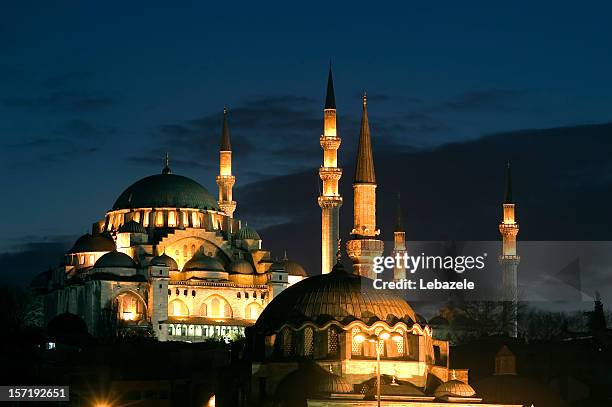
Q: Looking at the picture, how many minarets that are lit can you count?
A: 5